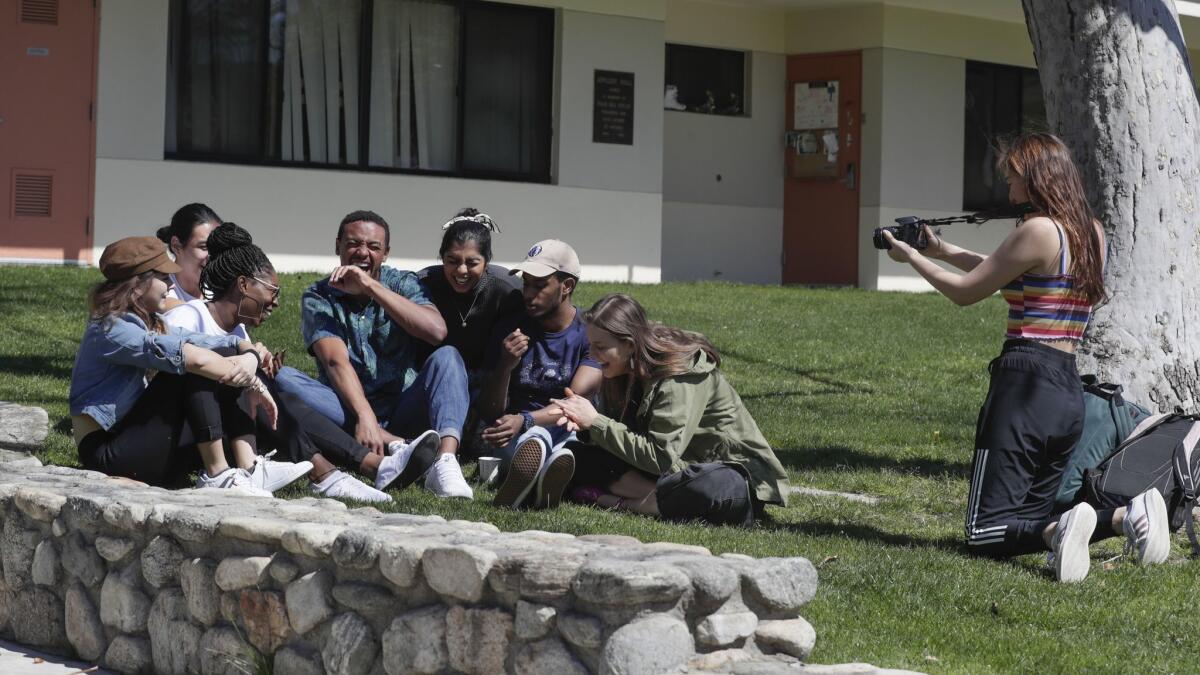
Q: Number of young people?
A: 8